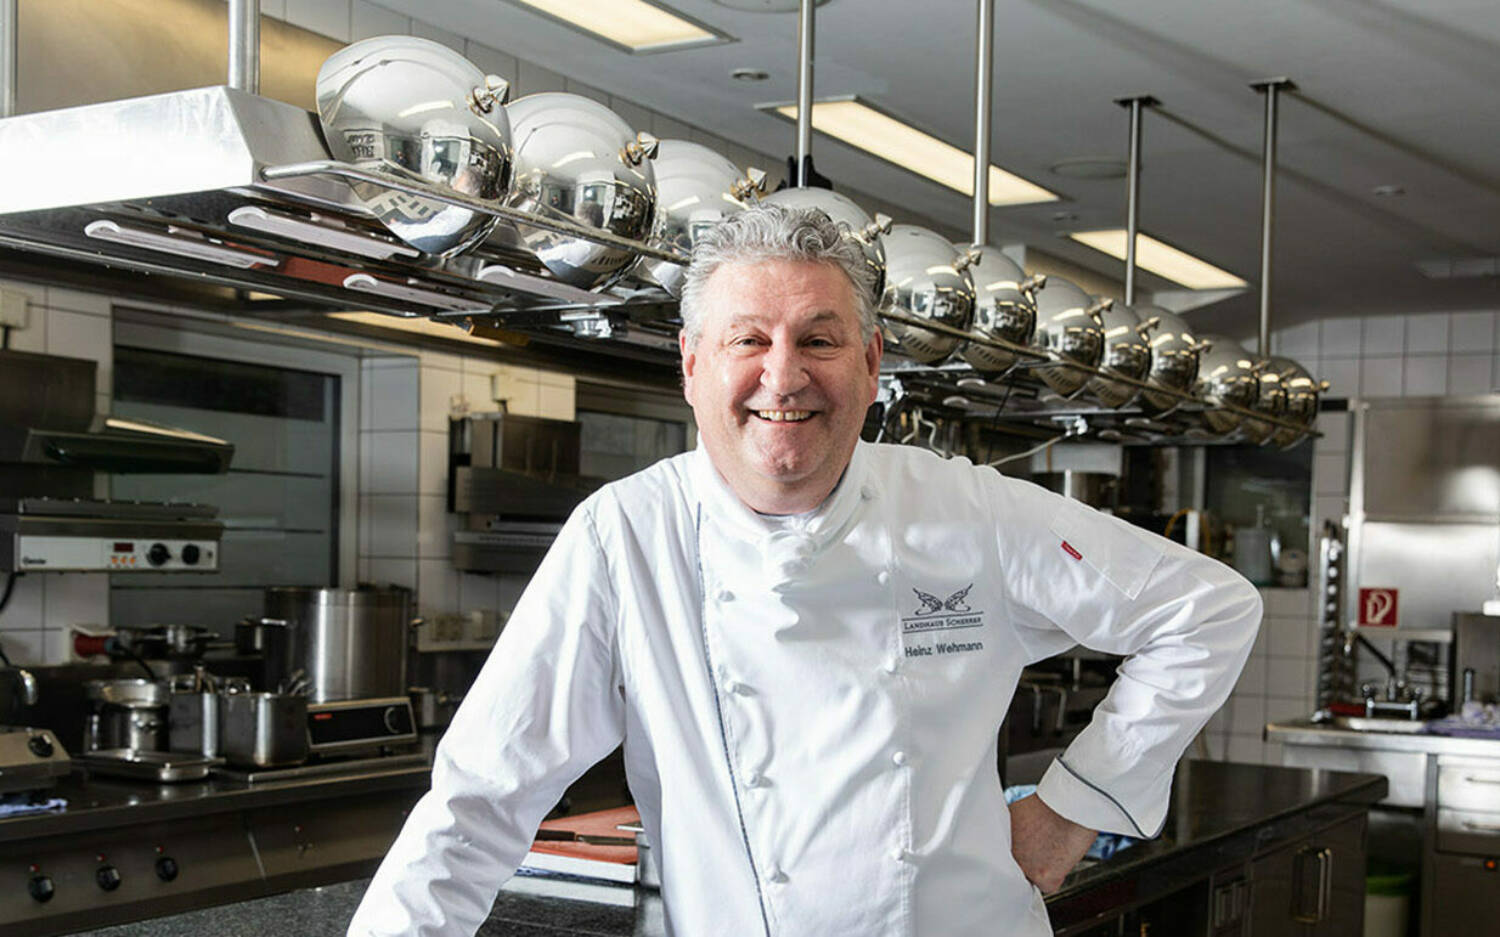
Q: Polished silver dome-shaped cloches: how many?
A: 12